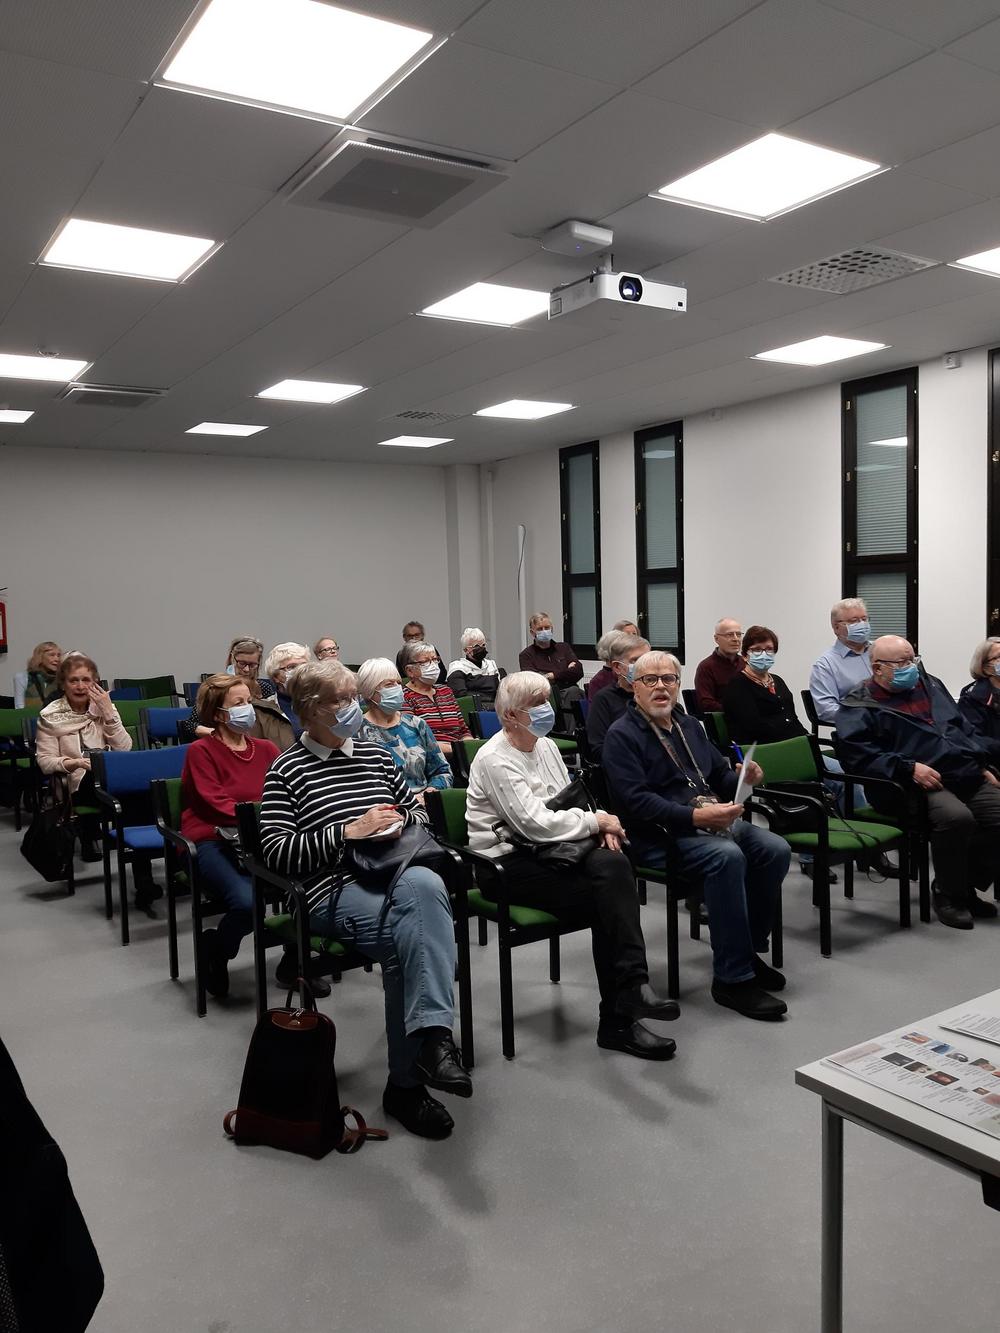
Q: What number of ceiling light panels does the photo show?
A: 12